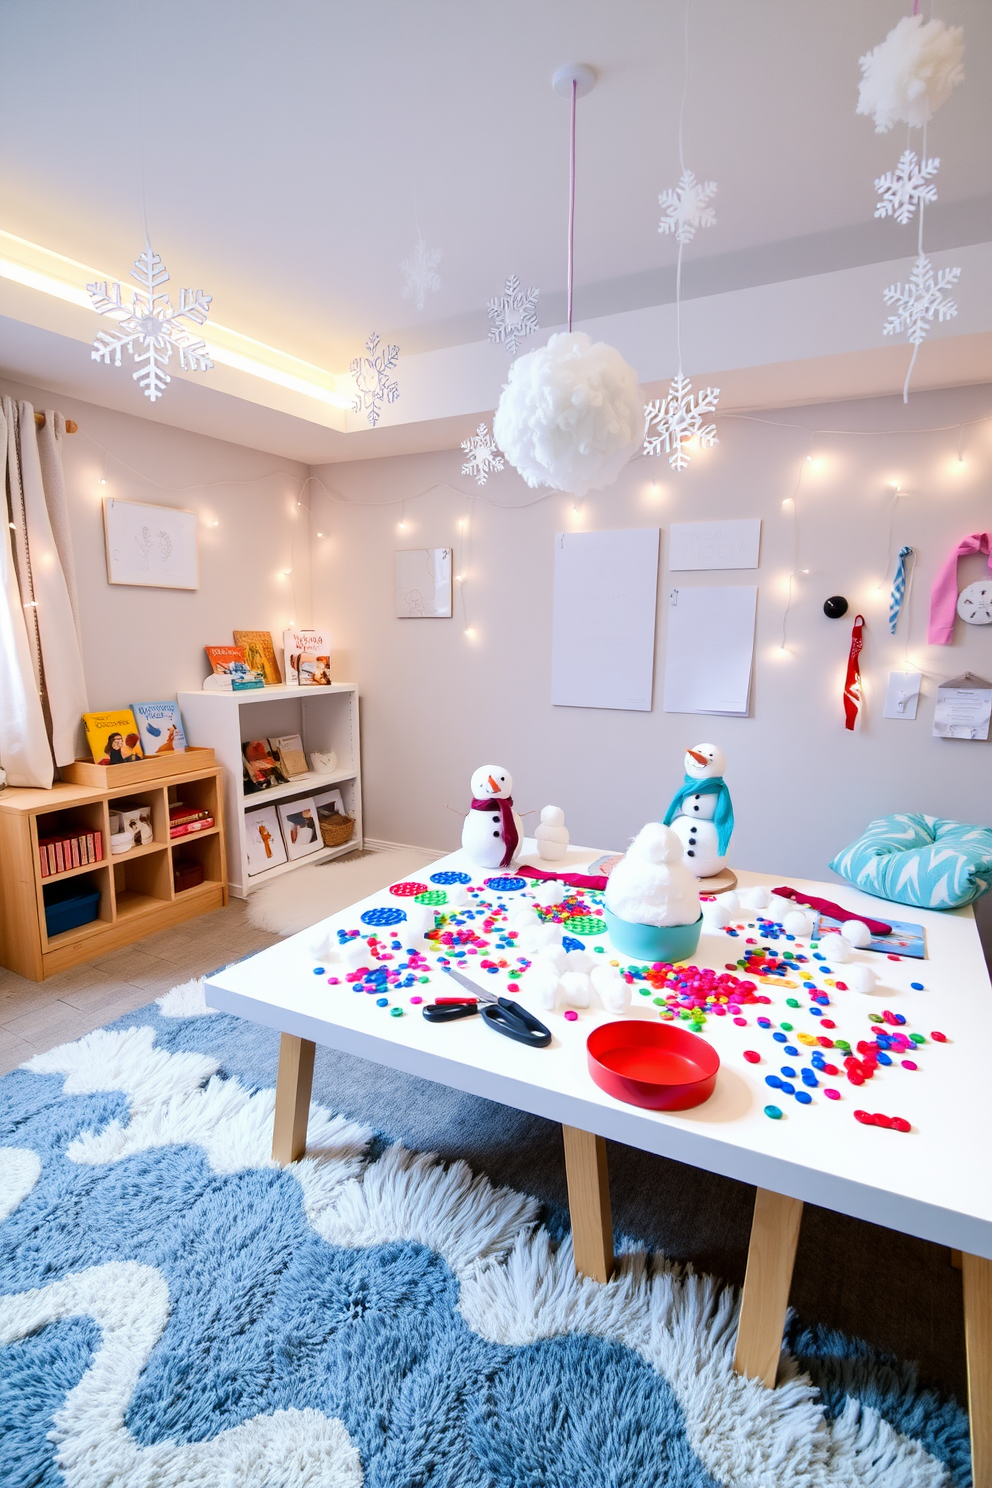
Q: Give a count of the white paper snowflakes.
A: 9